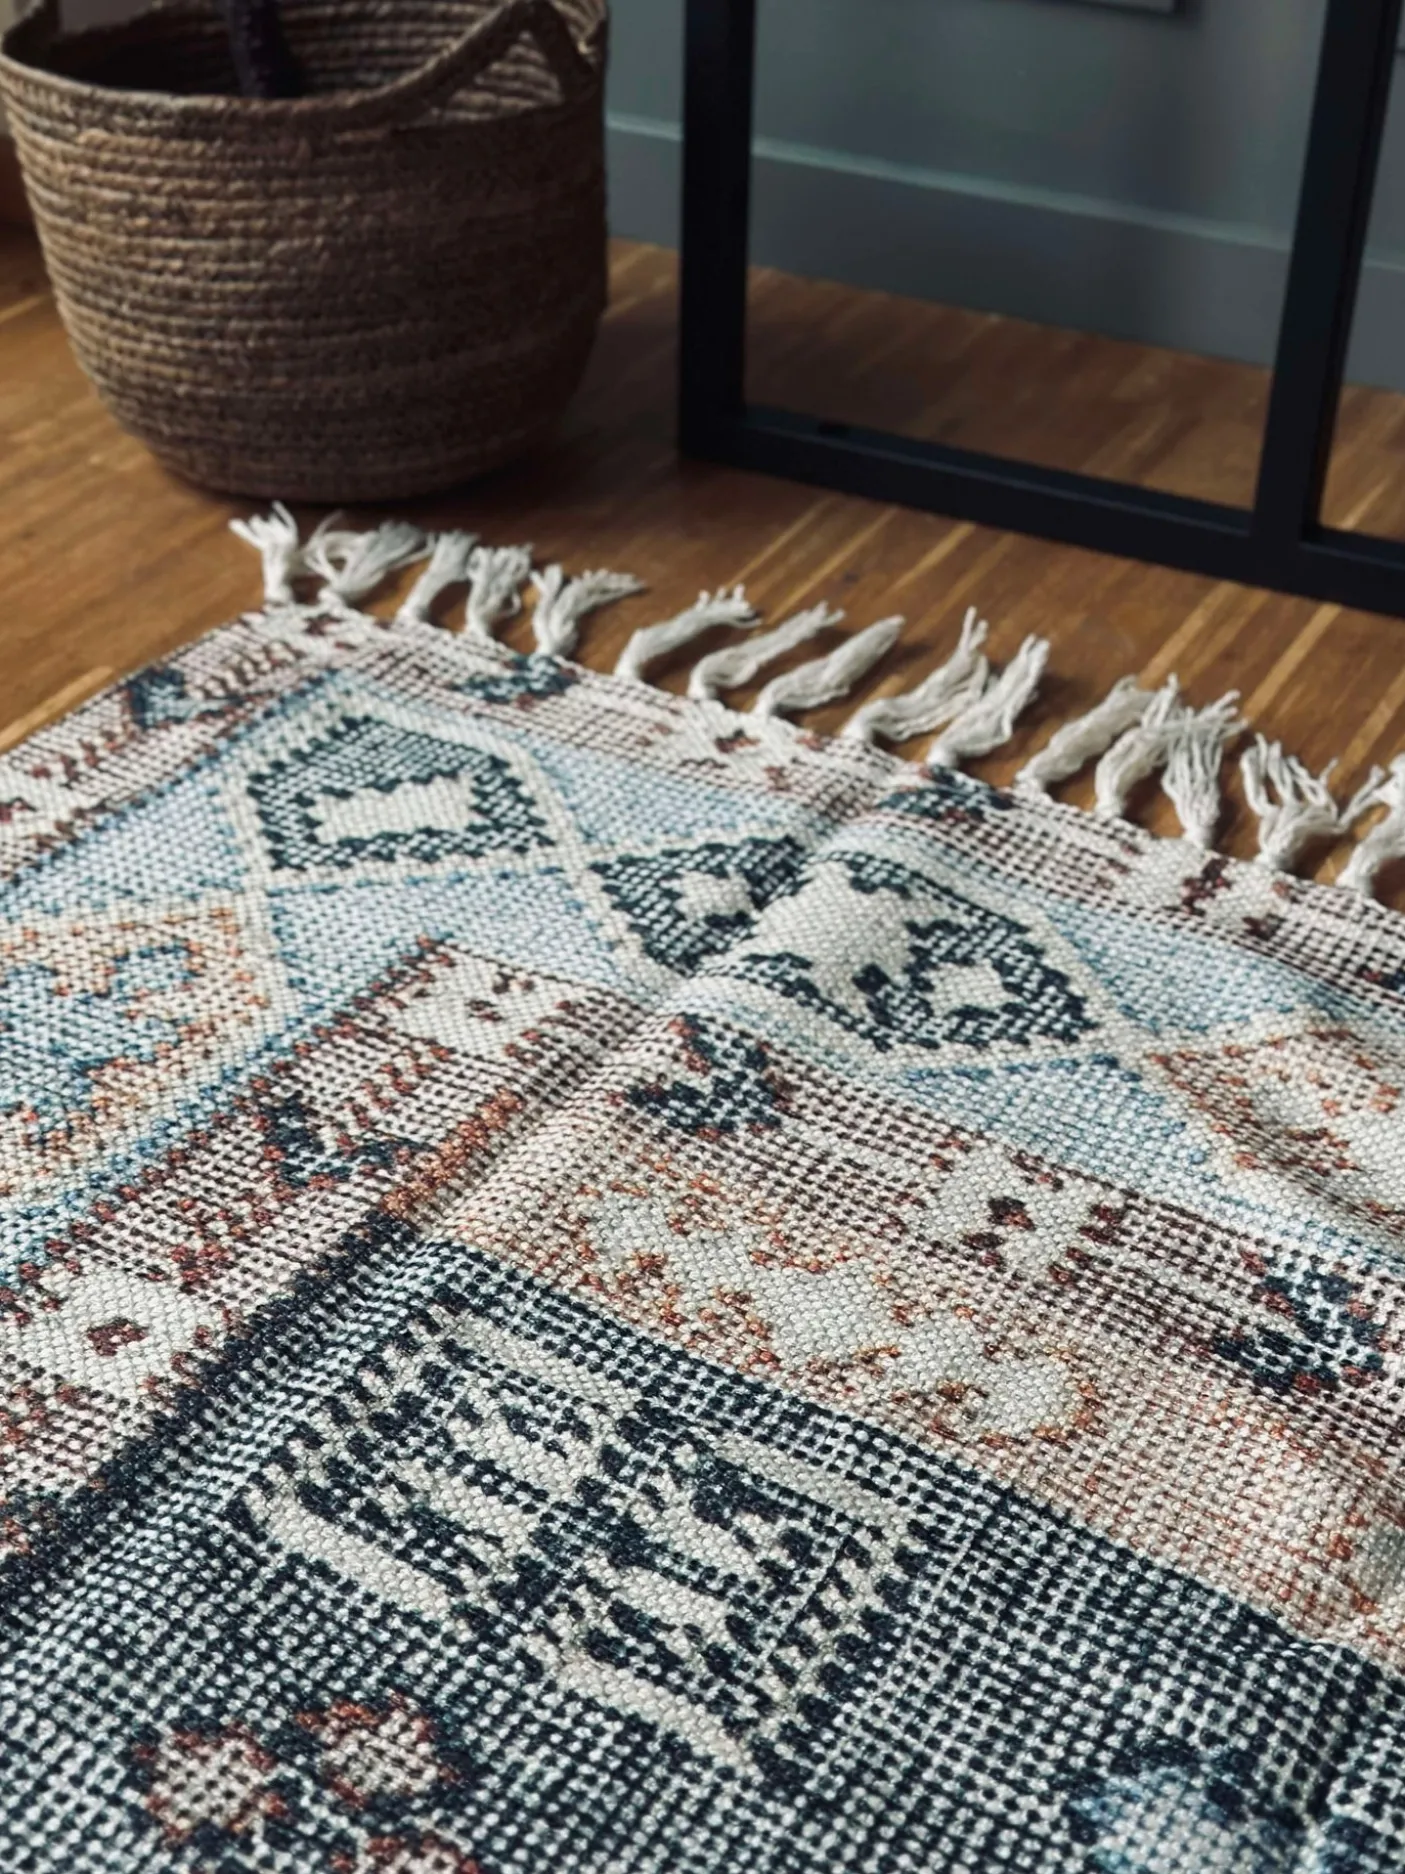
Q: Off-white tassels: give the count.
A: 15